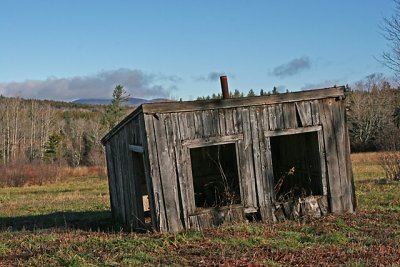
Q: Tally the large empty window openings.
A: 2